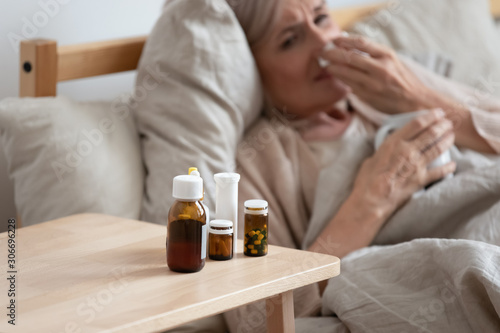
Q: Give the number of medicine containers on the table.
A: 5